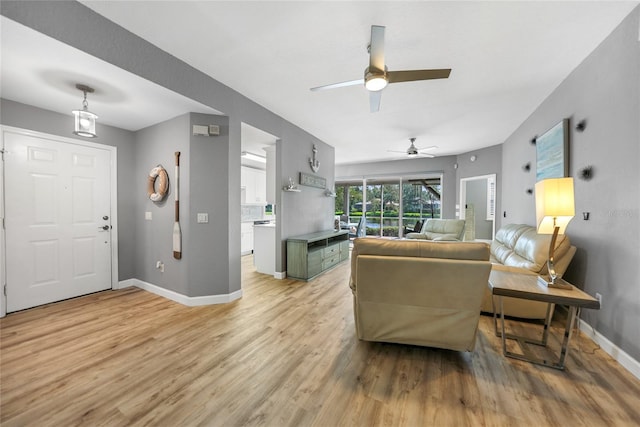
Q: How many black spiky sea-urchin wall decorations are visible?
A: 5